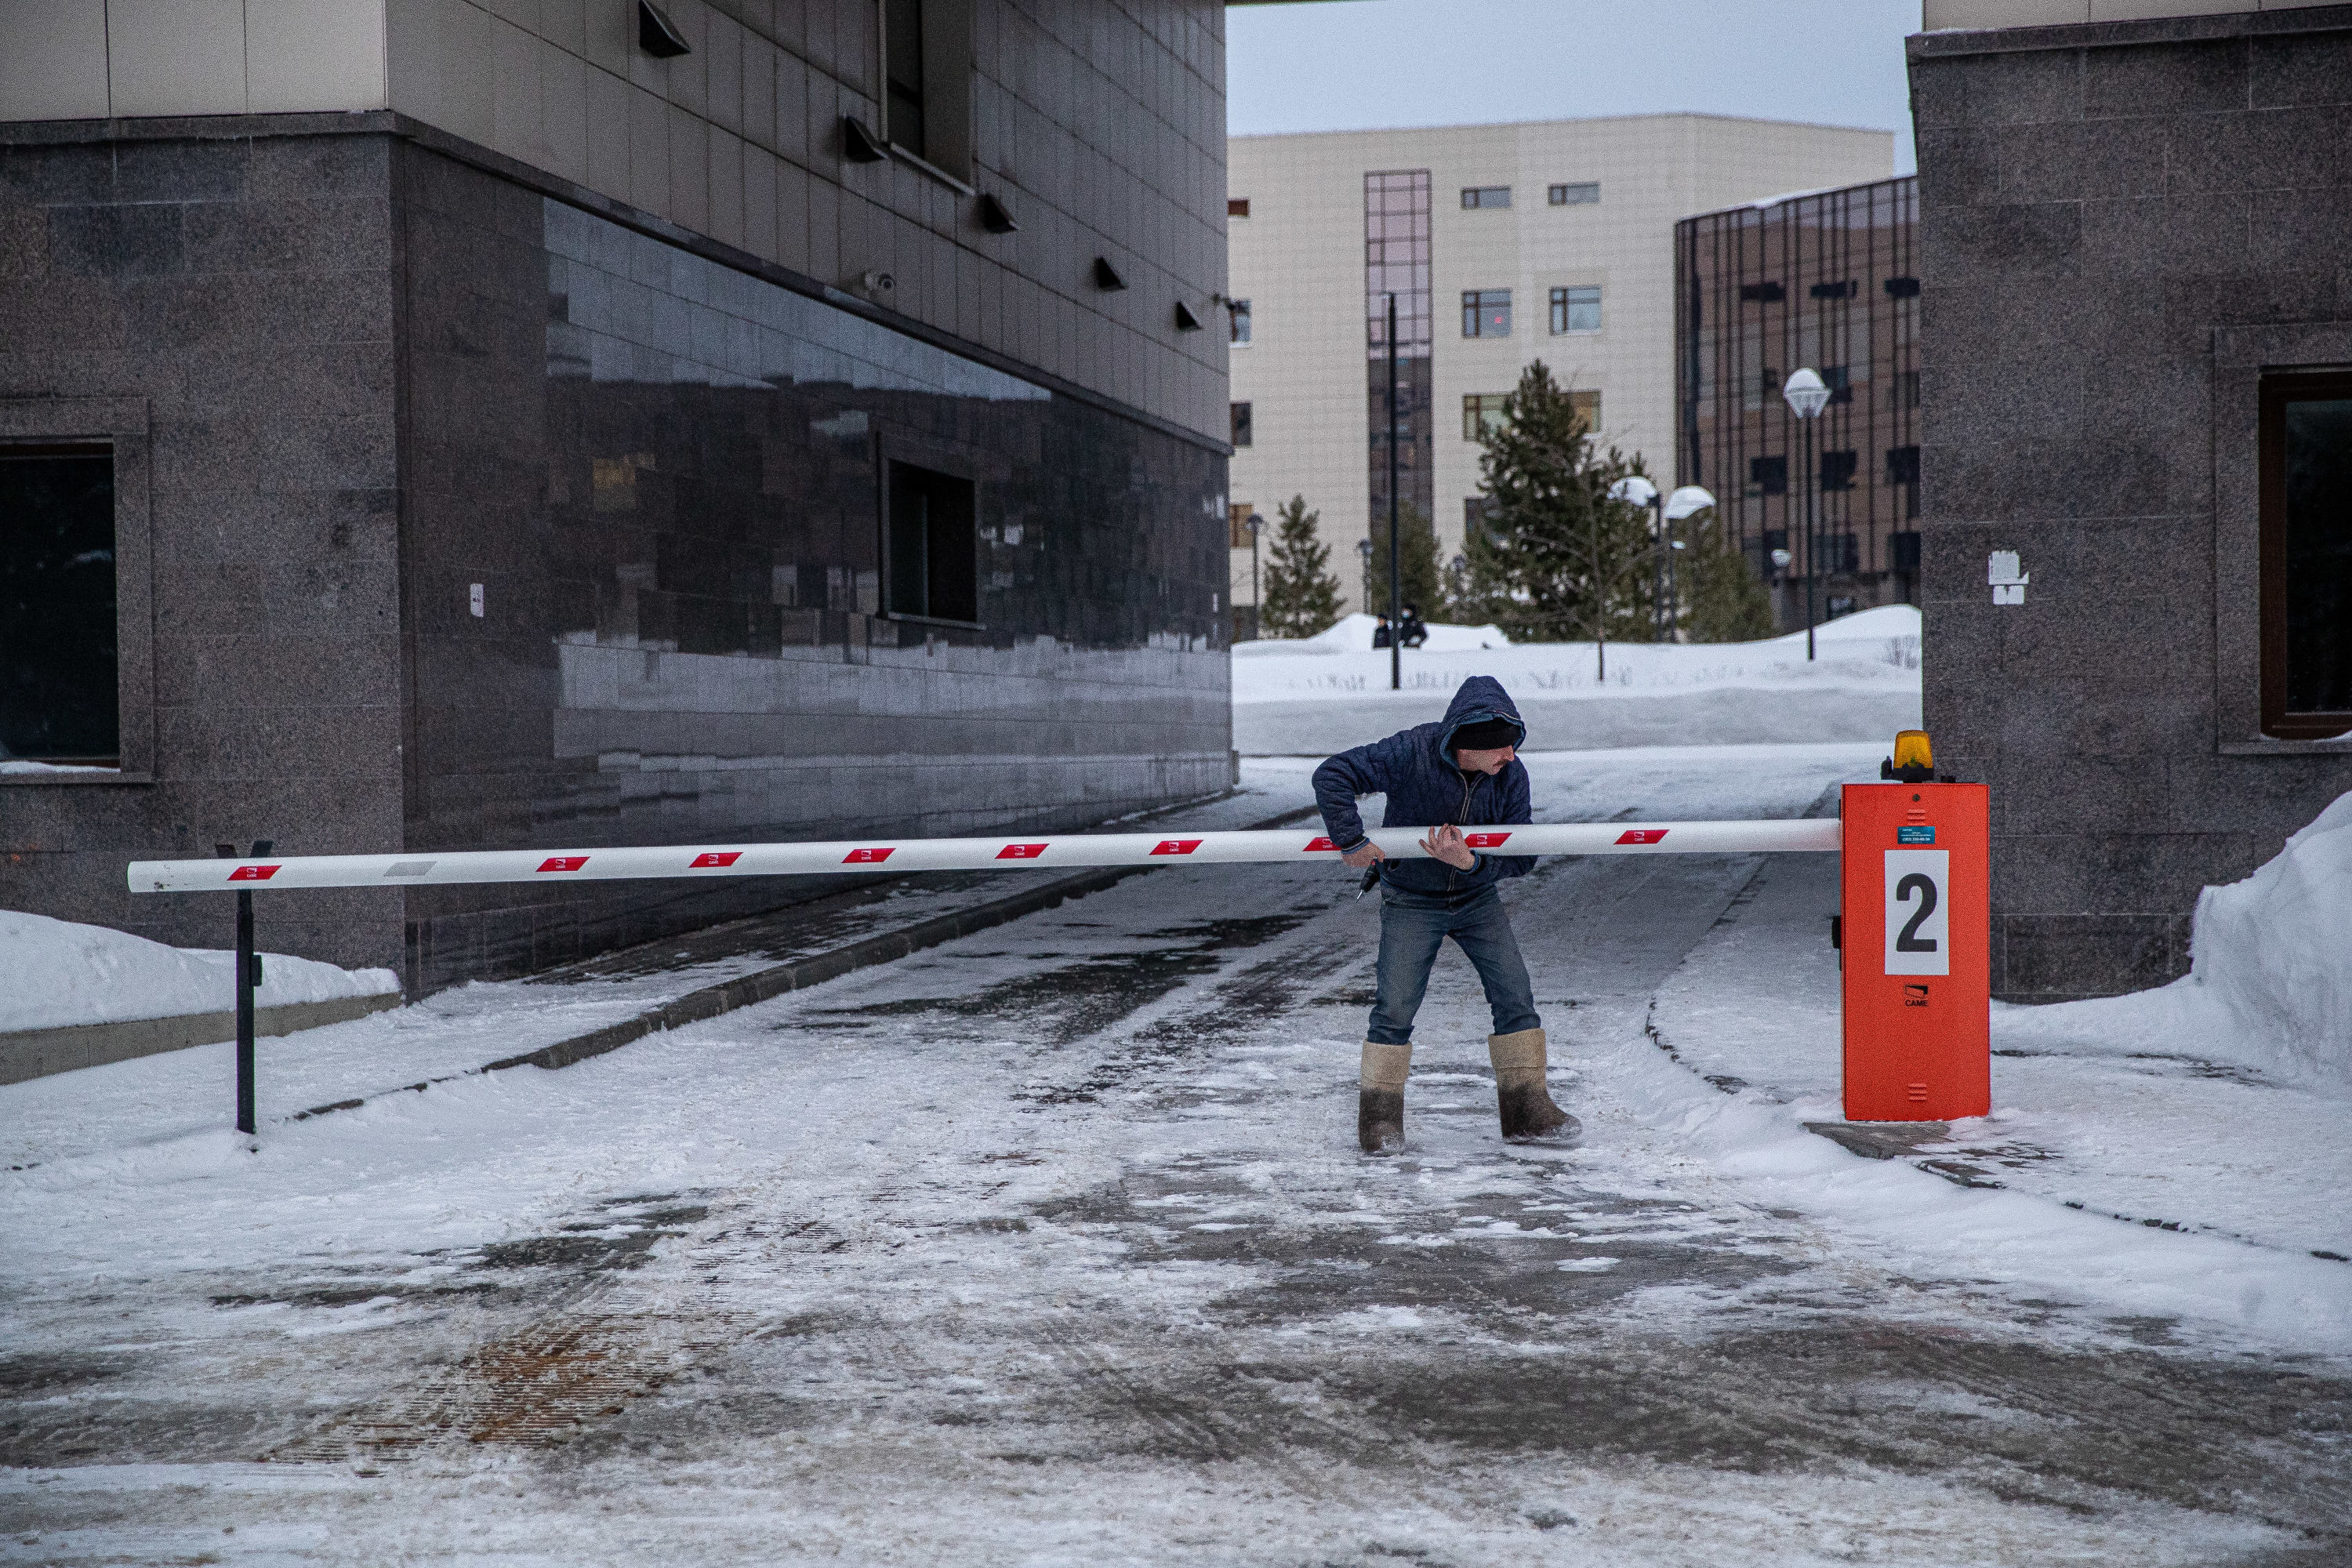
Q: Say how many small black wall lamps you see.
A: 5